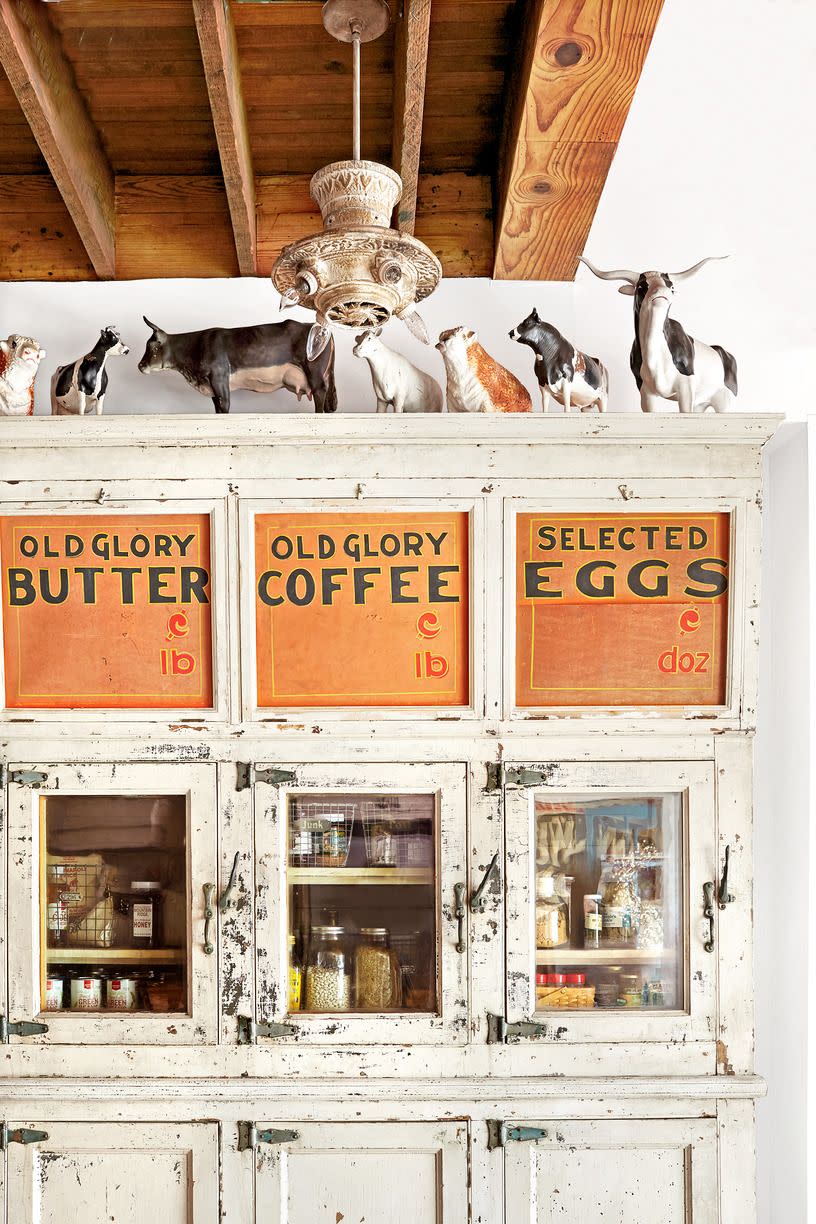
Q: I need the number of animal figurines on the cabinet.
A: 7